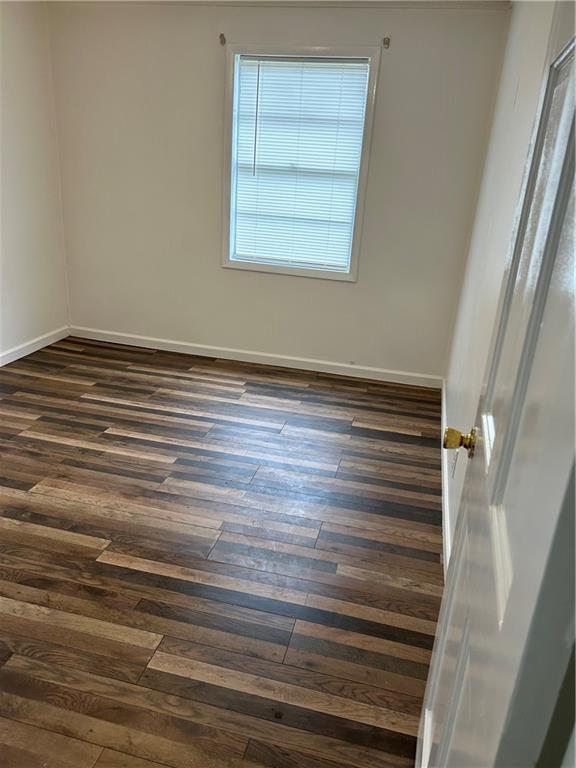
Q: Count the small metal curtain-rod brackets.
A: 2